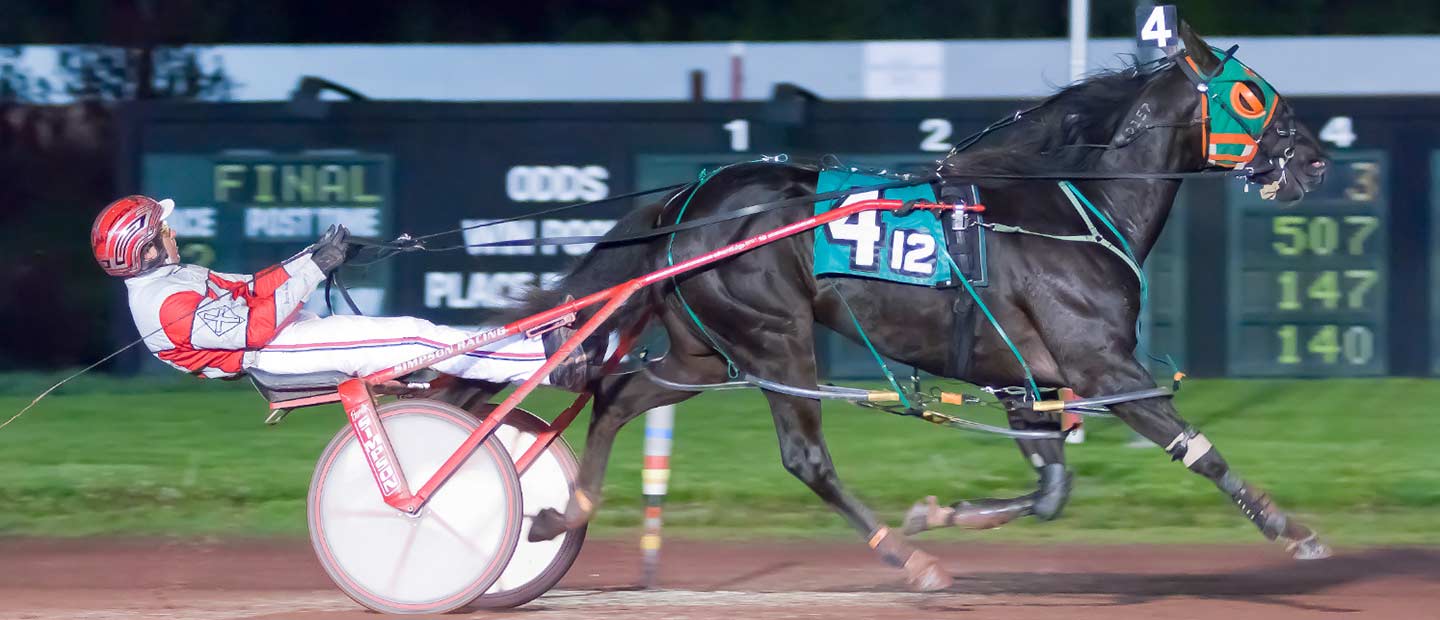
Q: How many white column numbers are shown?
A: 3